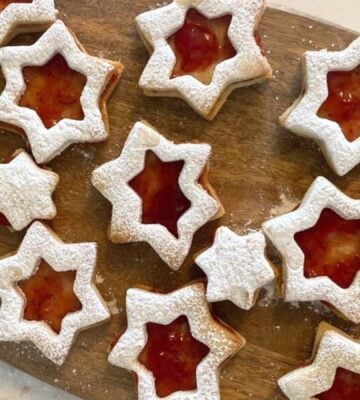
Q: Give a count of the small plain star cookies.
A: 2